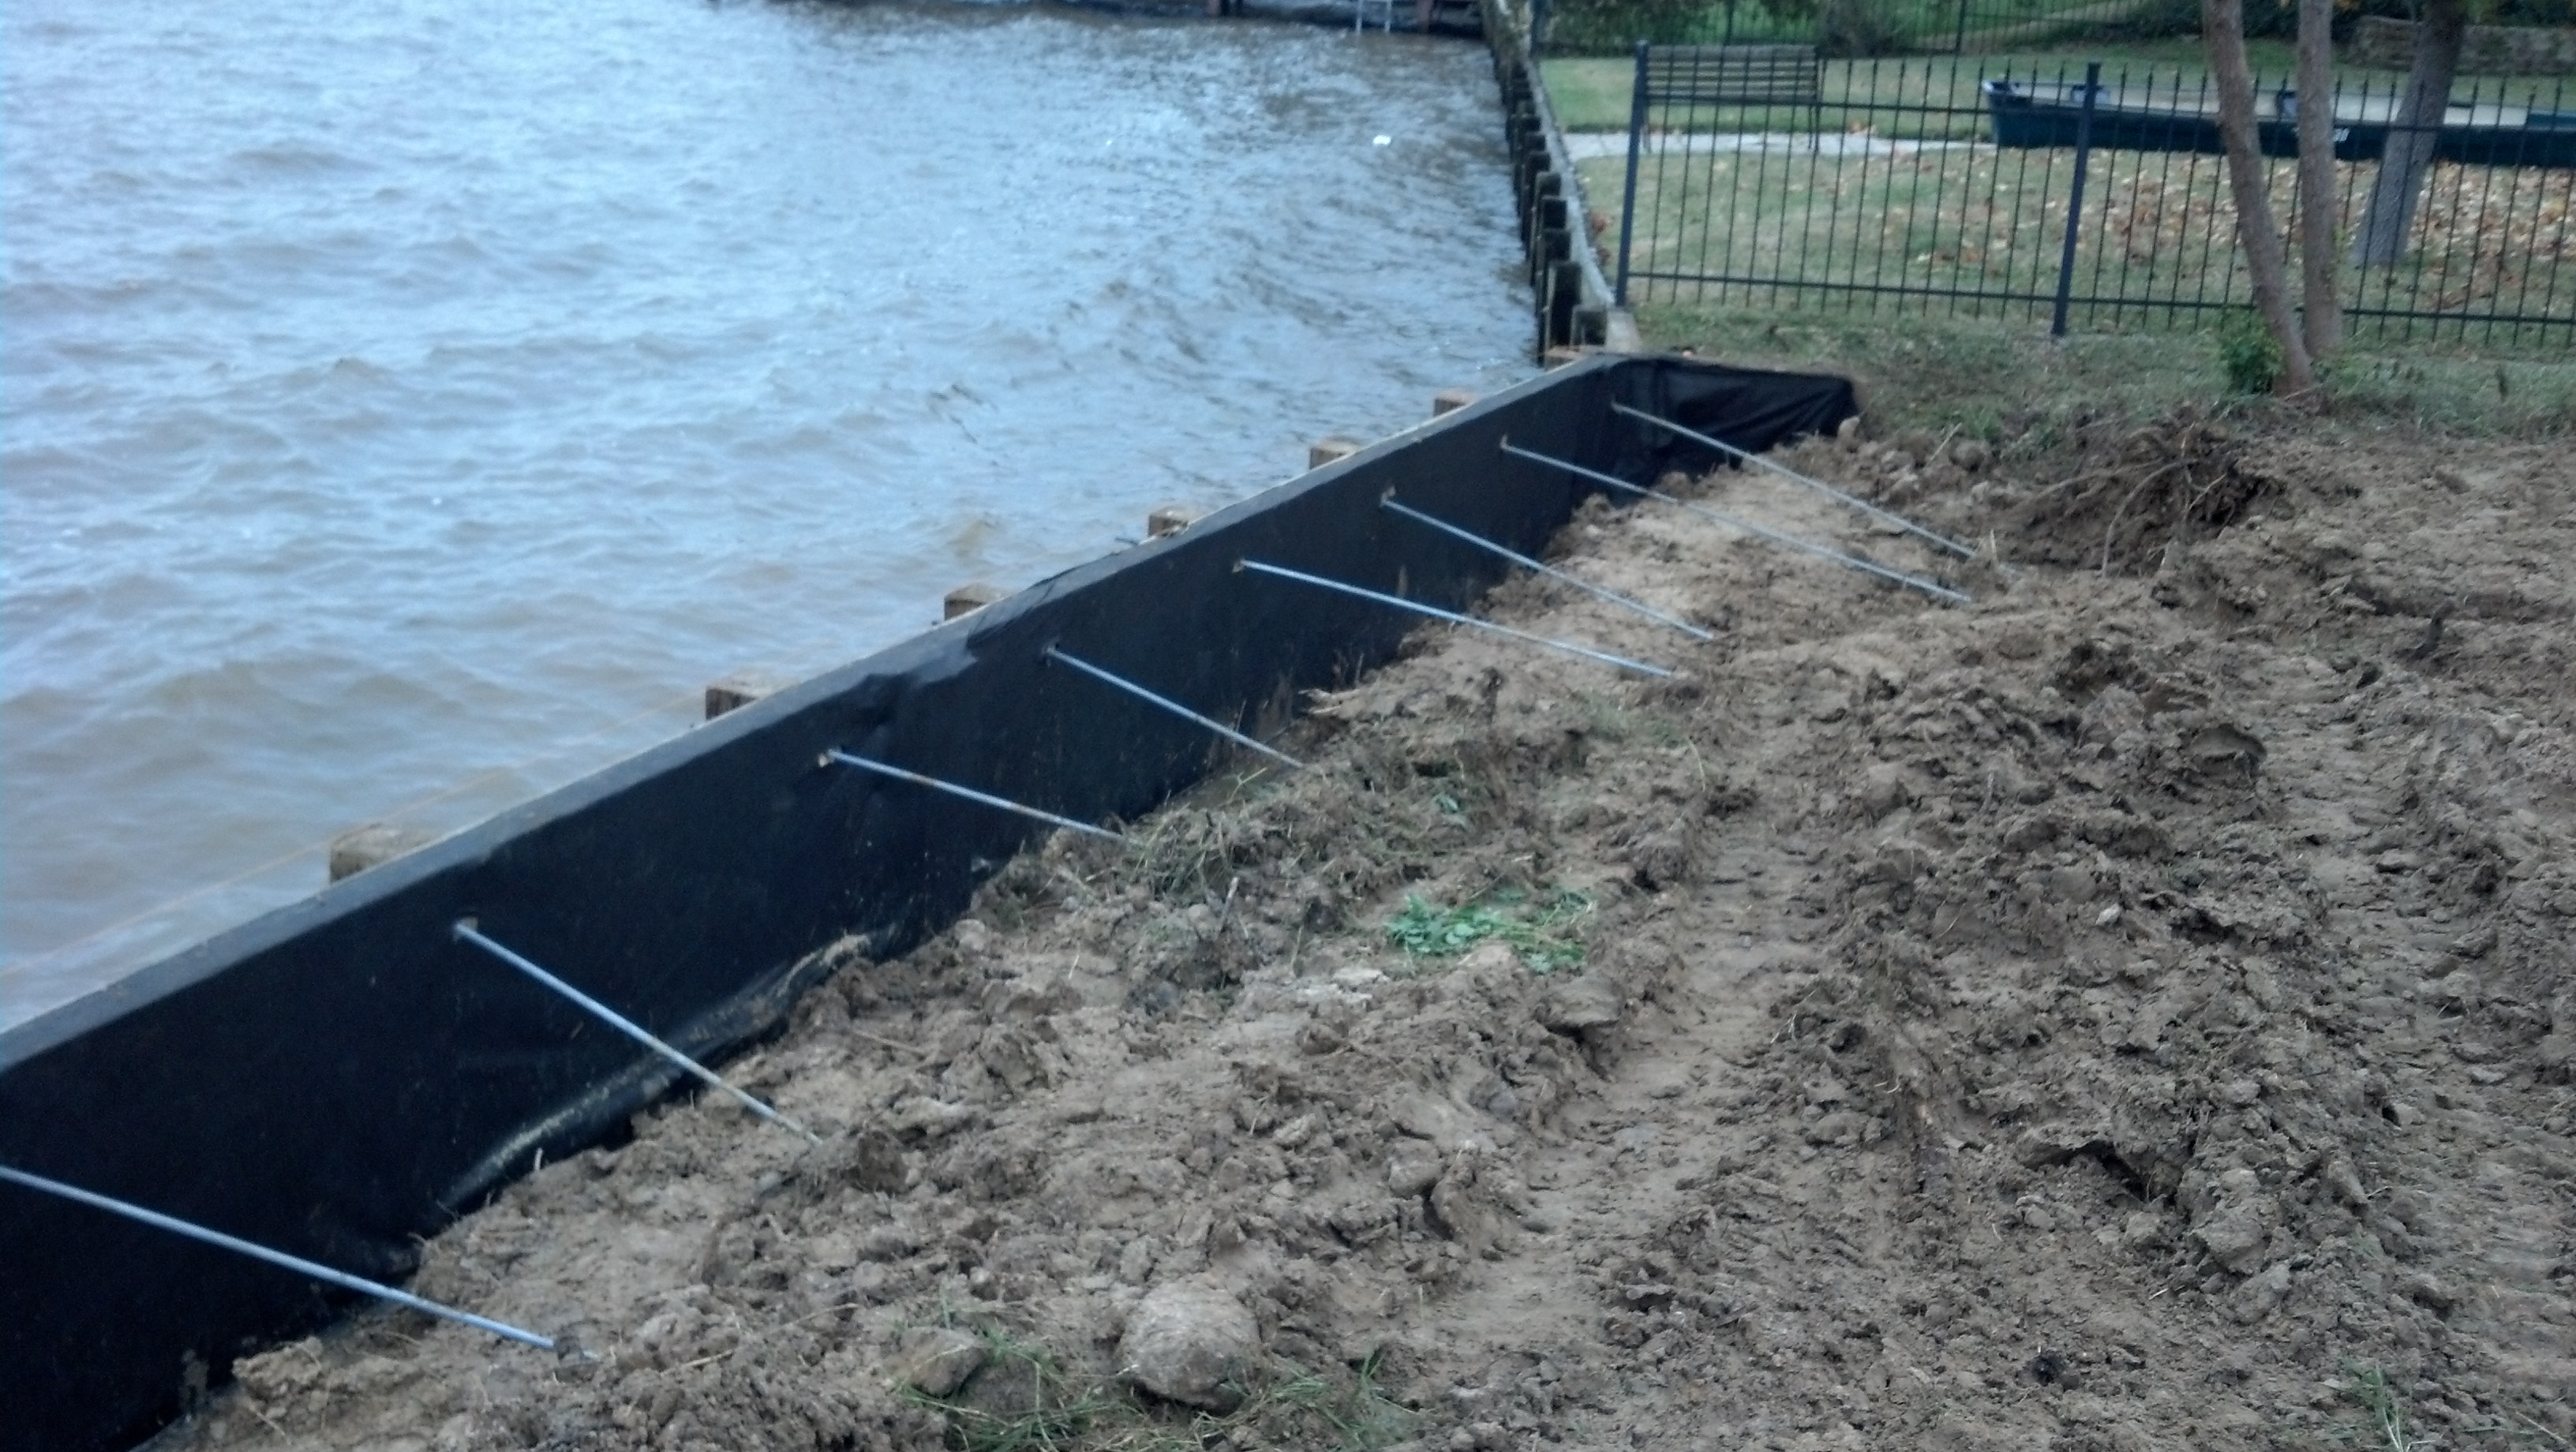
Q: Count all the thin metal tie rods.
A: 8